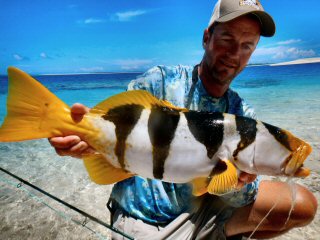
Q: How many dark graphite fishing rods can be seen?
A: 1